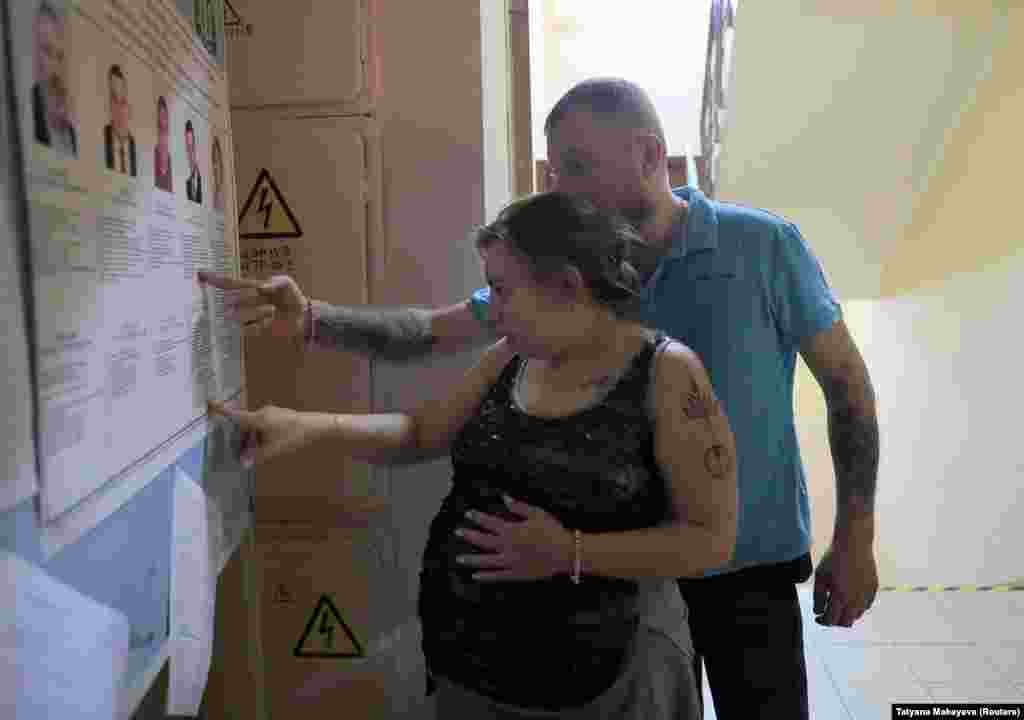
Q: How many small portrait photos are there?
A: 5